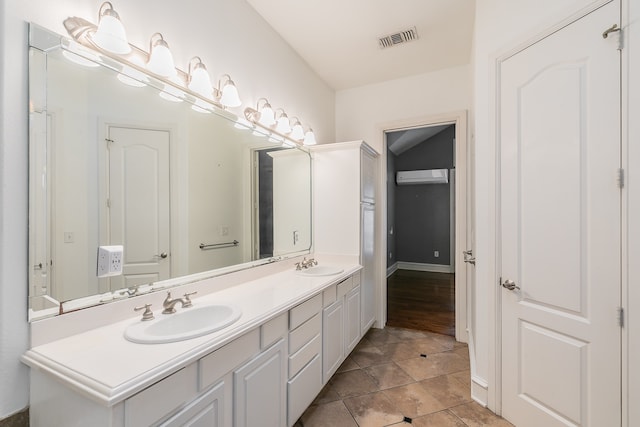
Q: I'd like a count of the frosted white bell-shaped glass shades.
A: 8